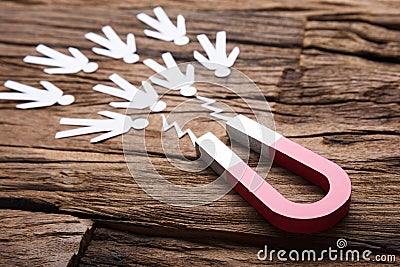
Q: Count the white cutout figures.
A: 8